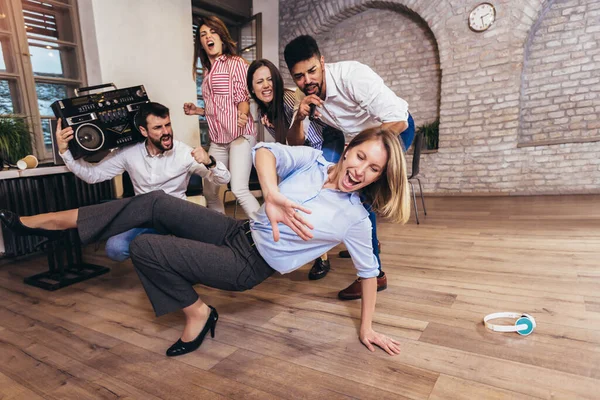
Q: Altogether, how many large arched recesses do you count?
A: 2